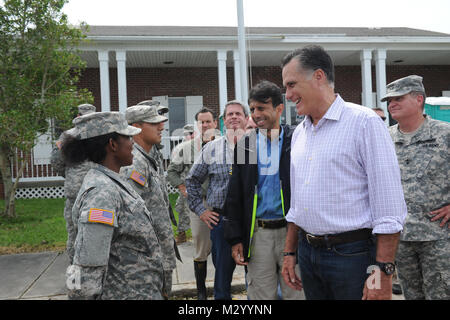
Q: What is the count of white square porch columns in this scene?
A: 6